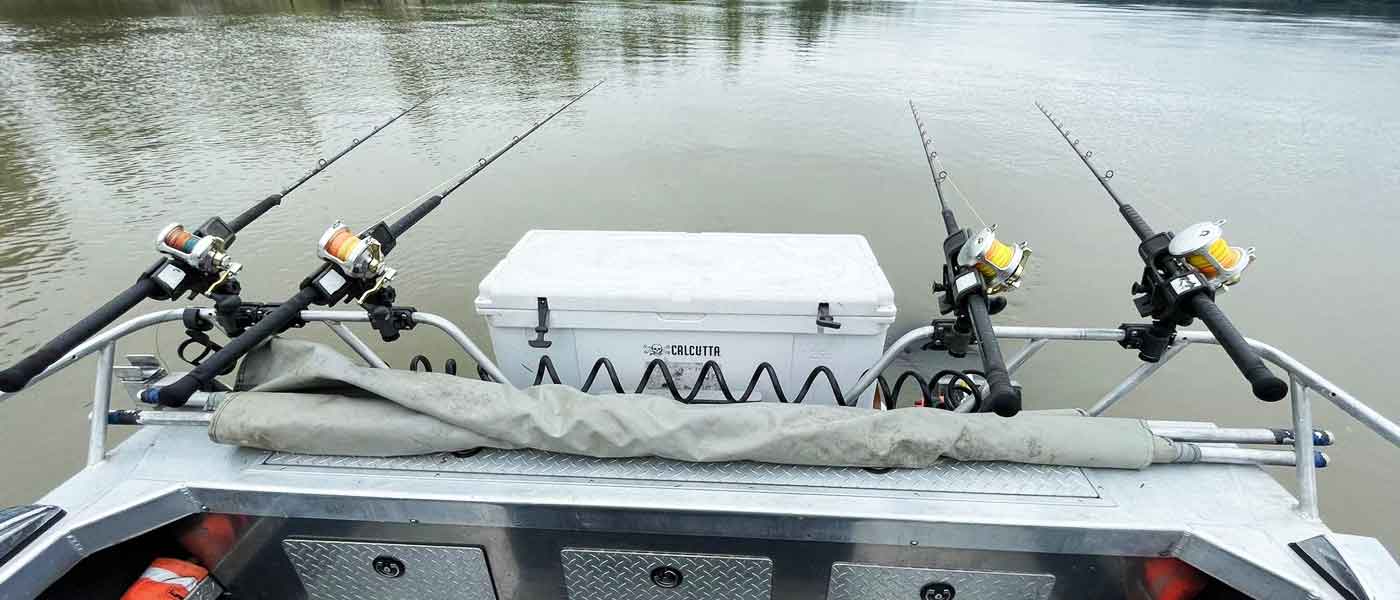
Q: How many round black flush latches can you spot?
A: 3